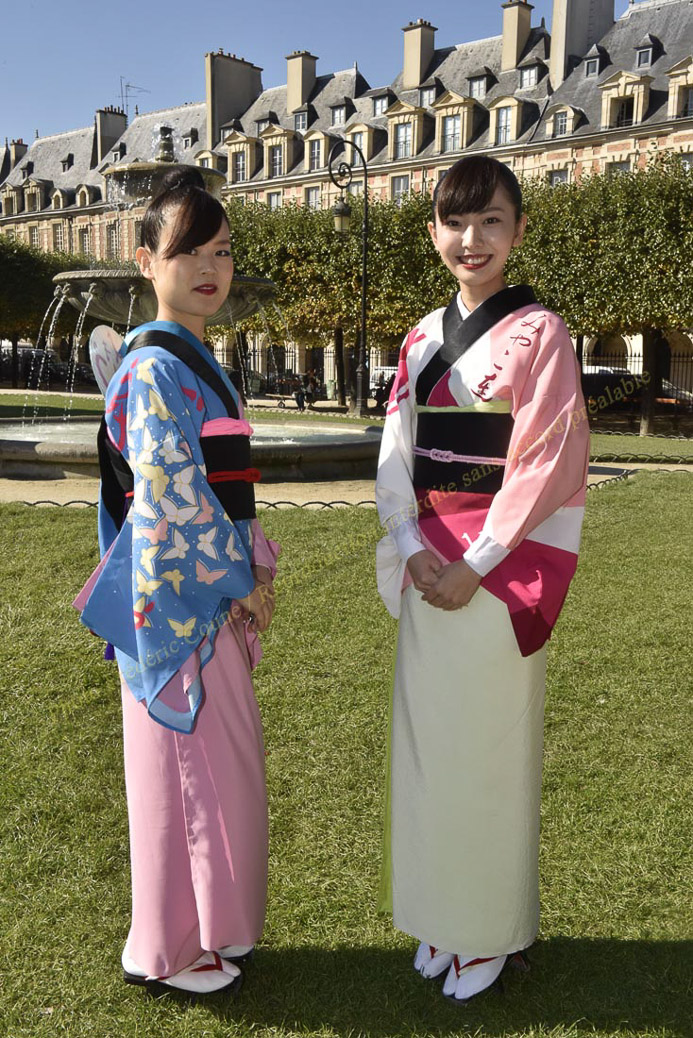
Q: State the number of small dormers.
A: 14